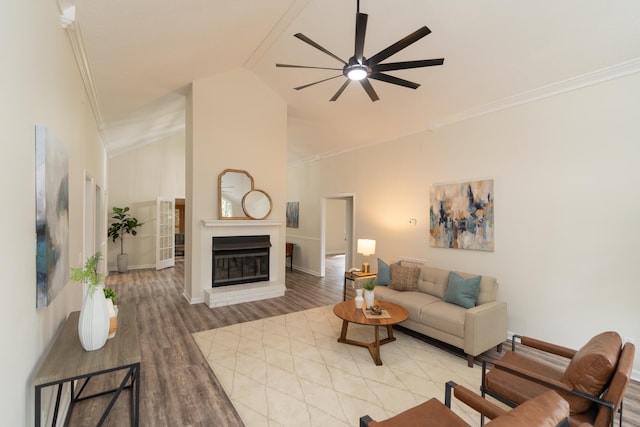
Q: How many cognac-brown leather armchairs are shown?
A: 2